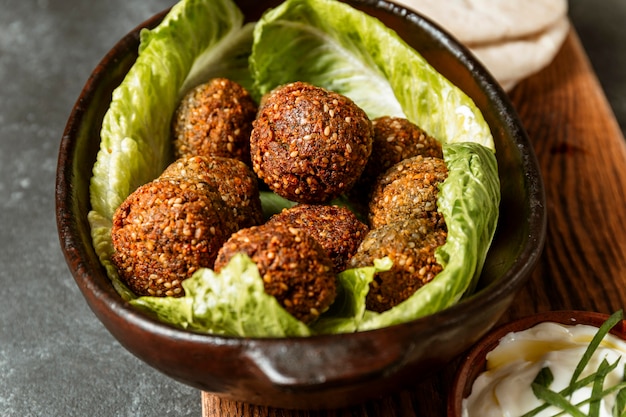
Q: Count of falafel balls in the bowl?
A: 9